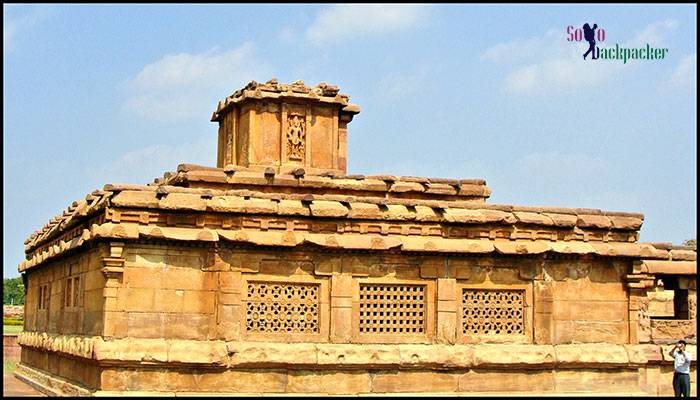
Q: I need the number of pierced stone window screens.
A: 3